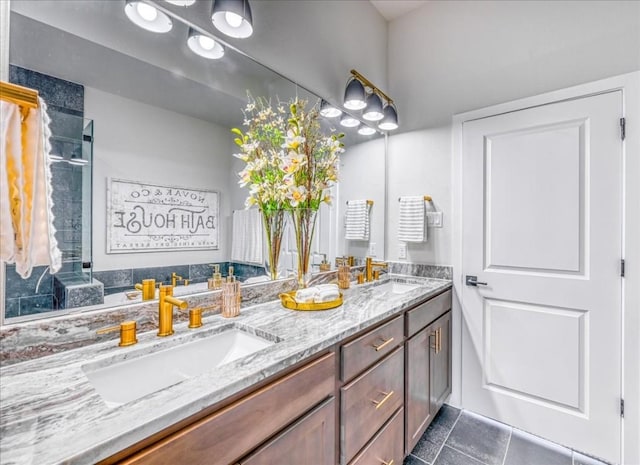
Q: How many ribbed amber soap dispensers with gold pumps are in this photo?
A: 2